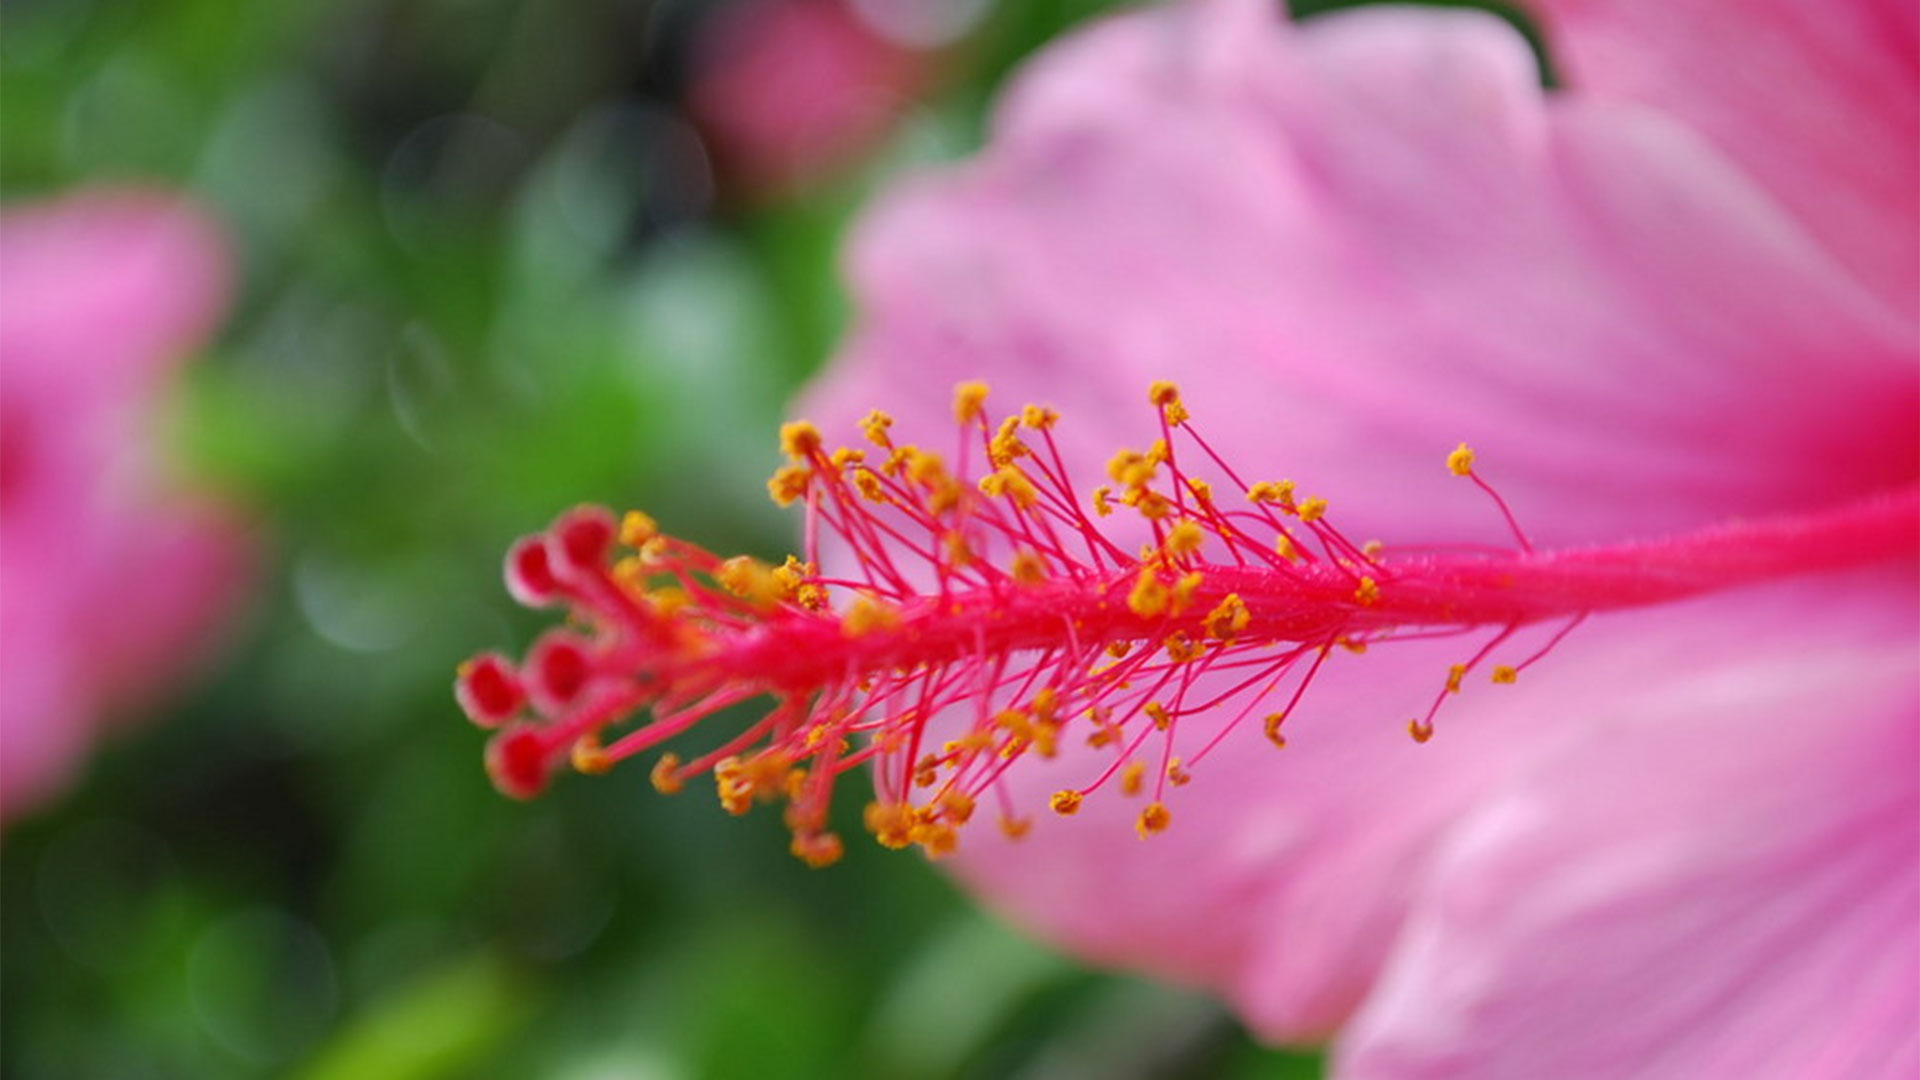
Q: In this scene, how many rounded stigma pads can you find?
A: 5